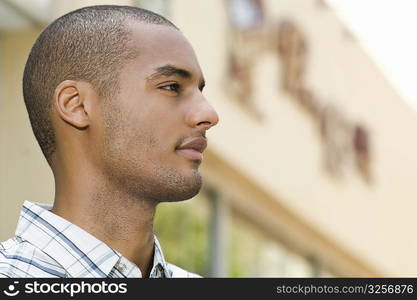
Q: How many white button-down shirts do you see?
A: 1